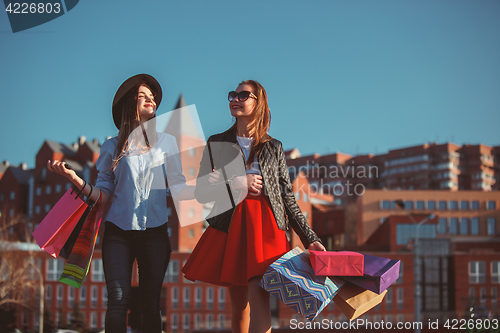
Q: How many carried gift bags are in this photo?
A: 7